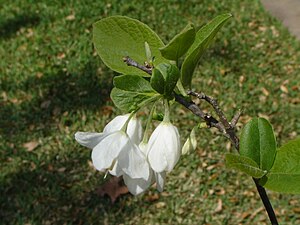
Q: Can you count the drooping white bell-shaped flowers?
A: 4